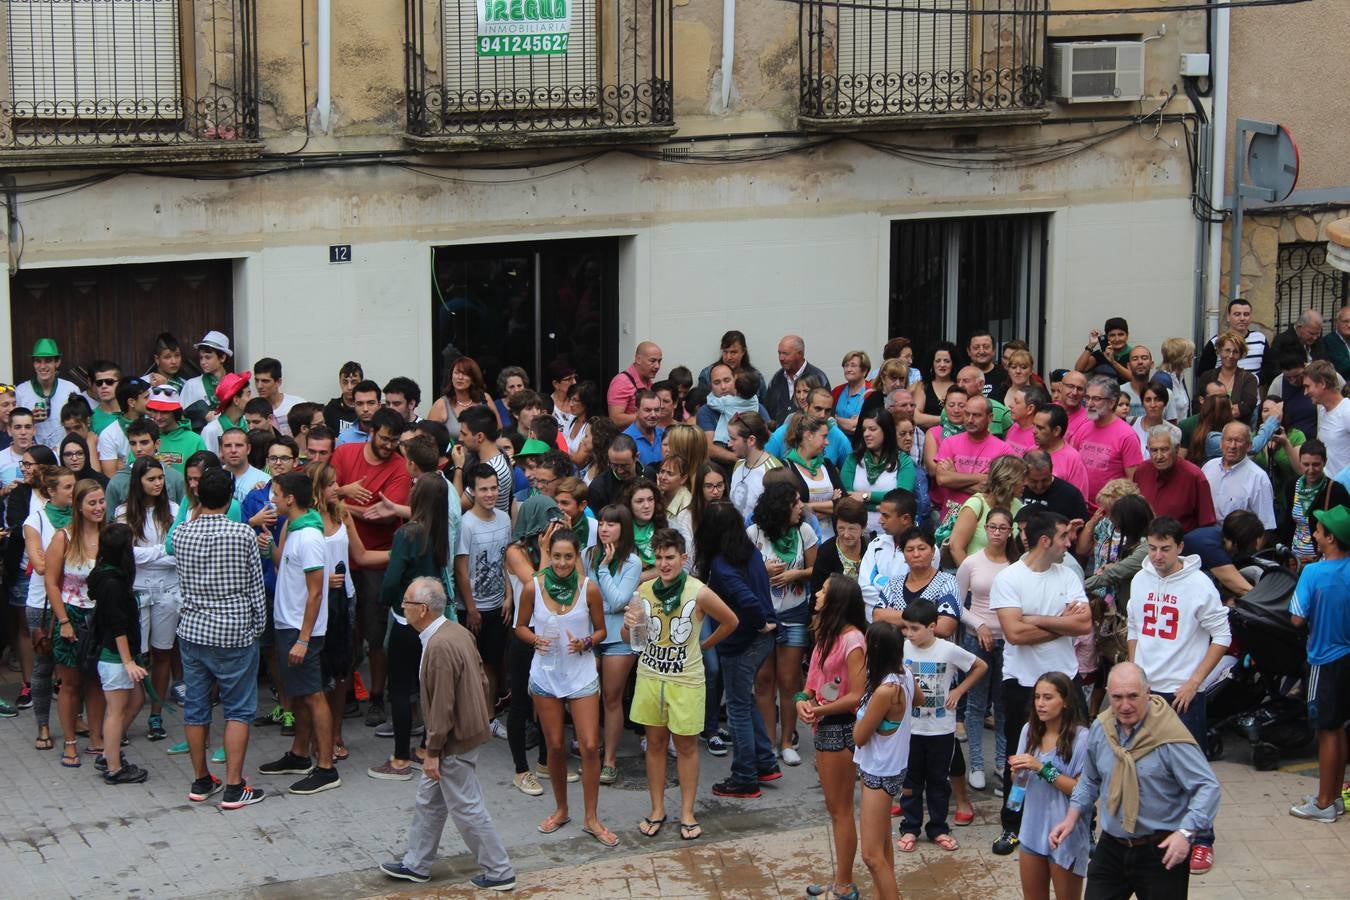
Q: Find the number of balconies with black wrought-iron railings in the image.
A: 3